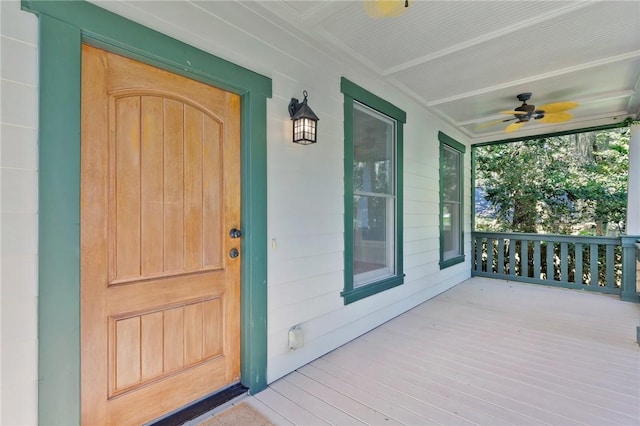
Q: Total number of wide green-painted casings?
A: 3